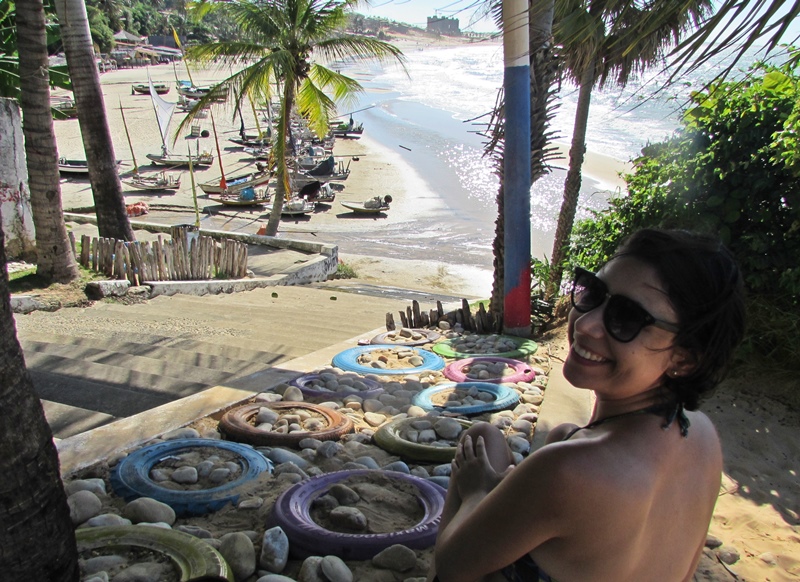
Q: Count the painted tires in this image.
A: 11